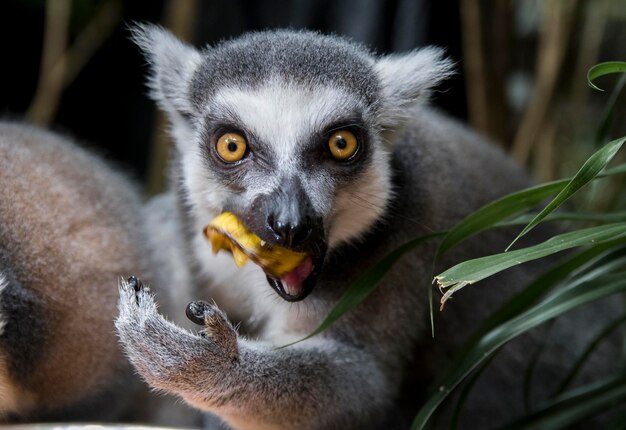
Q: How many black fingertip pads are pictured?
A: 2